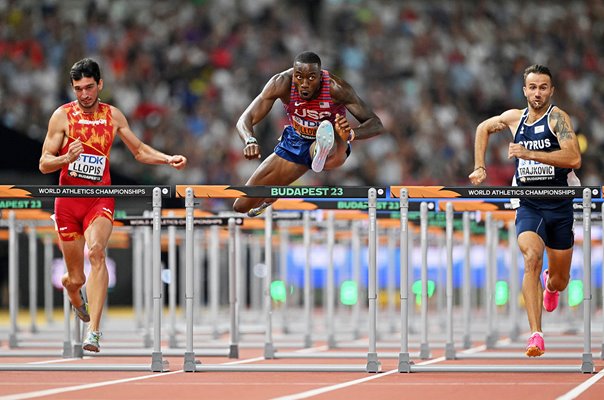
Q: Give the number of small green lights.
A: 5